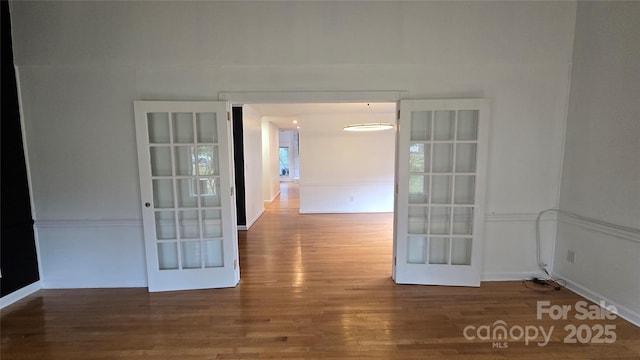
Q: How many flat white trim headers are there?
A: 1